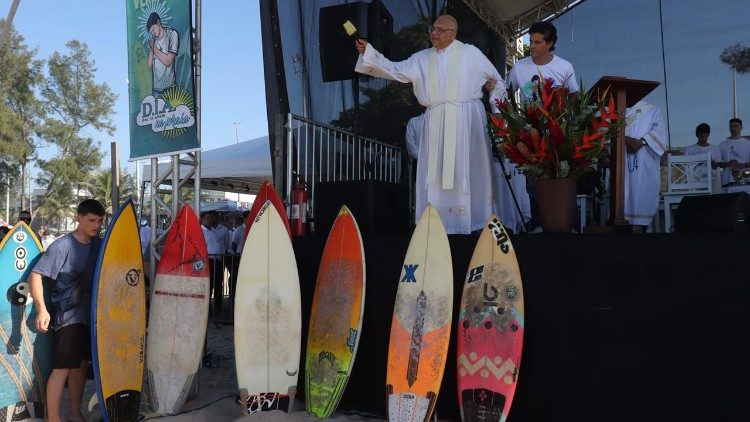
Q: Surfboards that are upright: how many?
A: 8